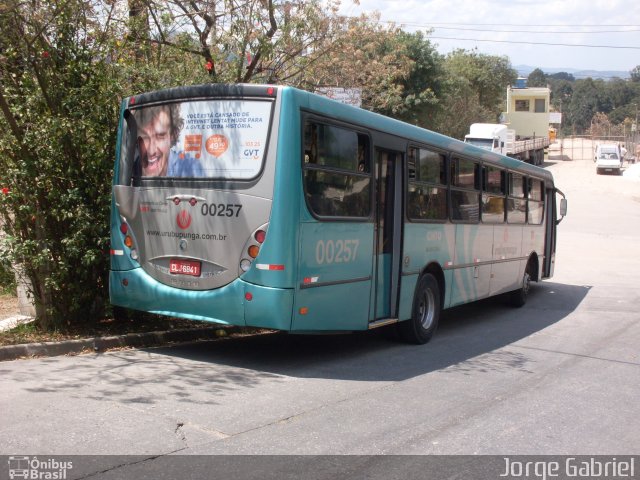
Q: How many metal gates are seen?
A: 1